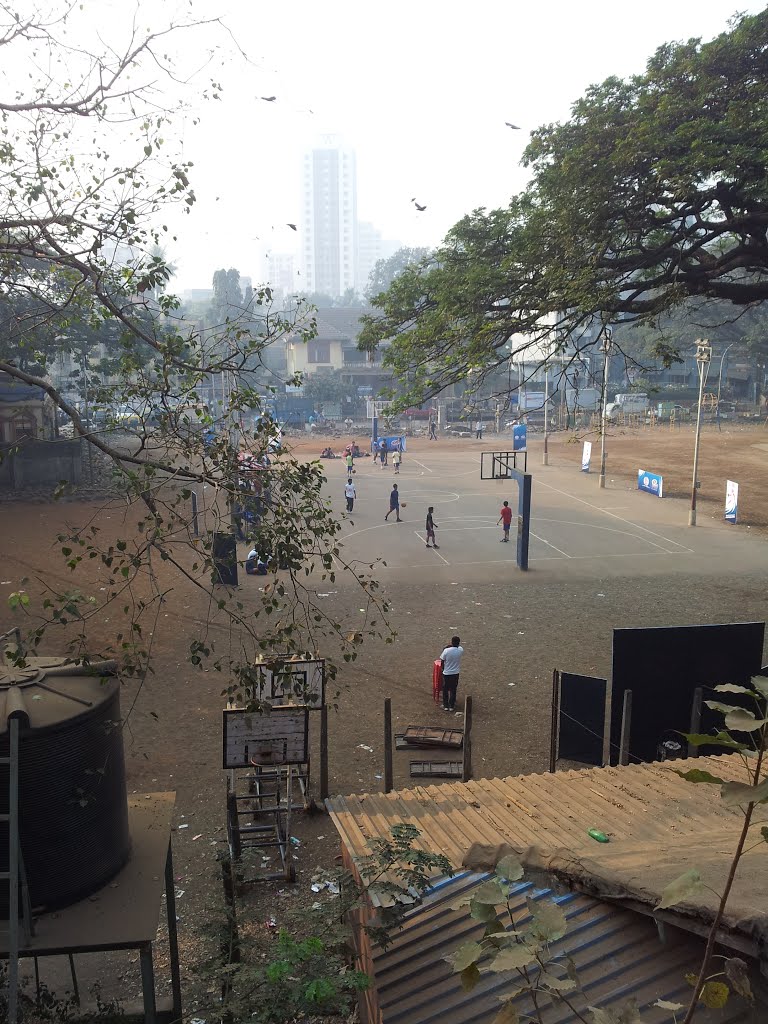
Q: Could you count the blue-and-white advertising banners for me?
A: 5